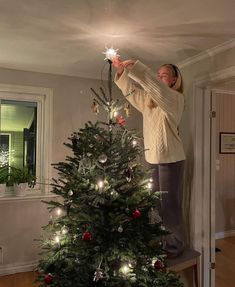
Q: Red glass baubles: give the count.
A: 5